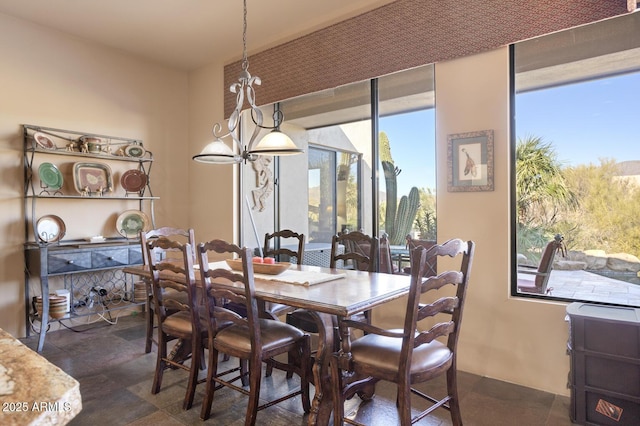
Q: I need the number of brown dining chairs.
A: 6